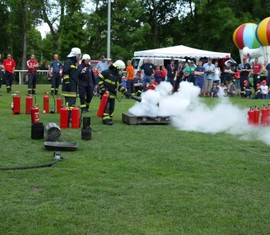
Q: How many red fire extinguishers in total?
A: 12